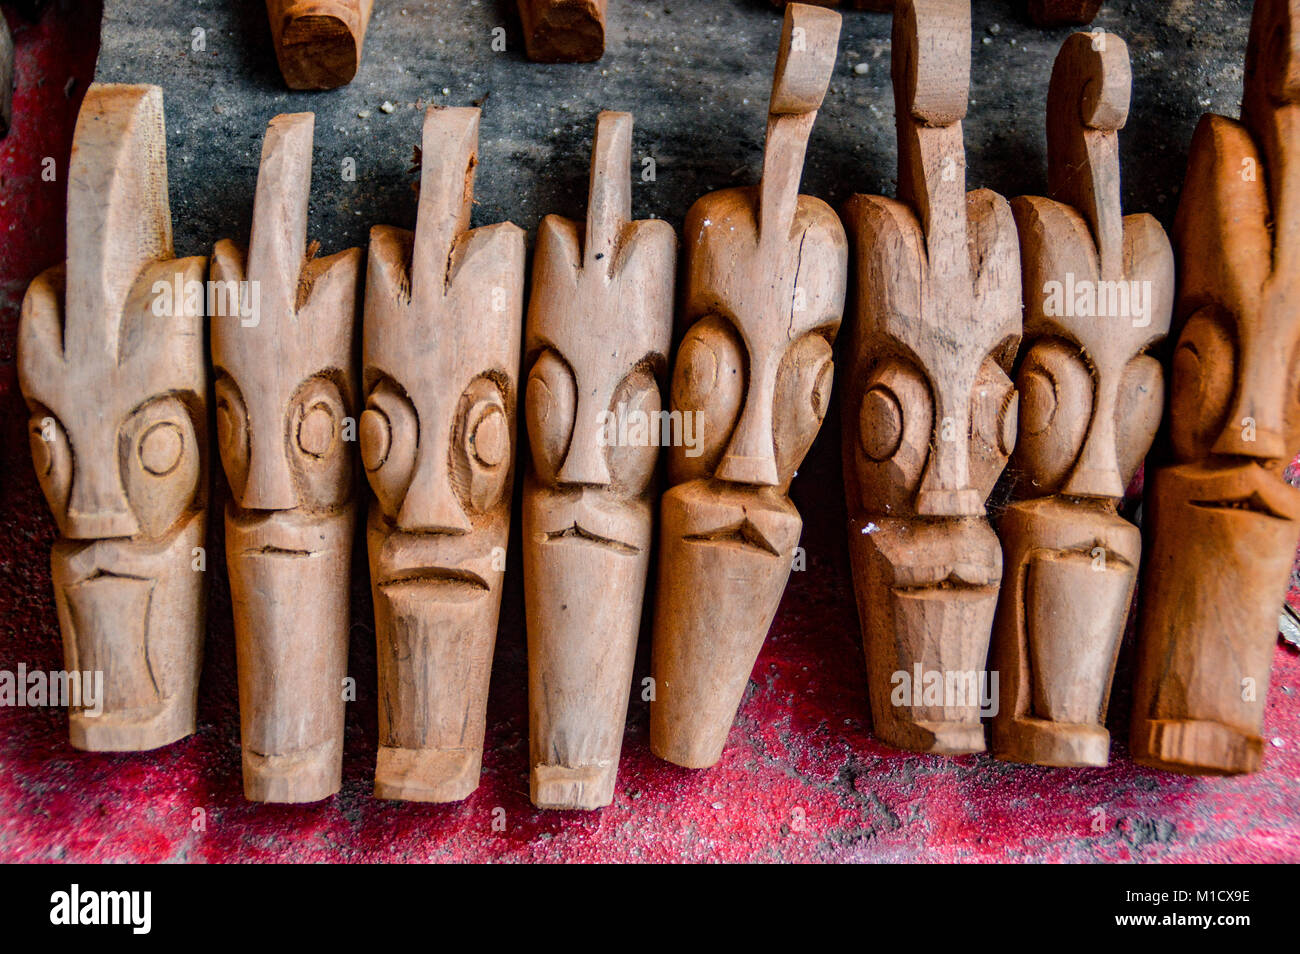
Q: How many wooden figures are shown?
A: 8